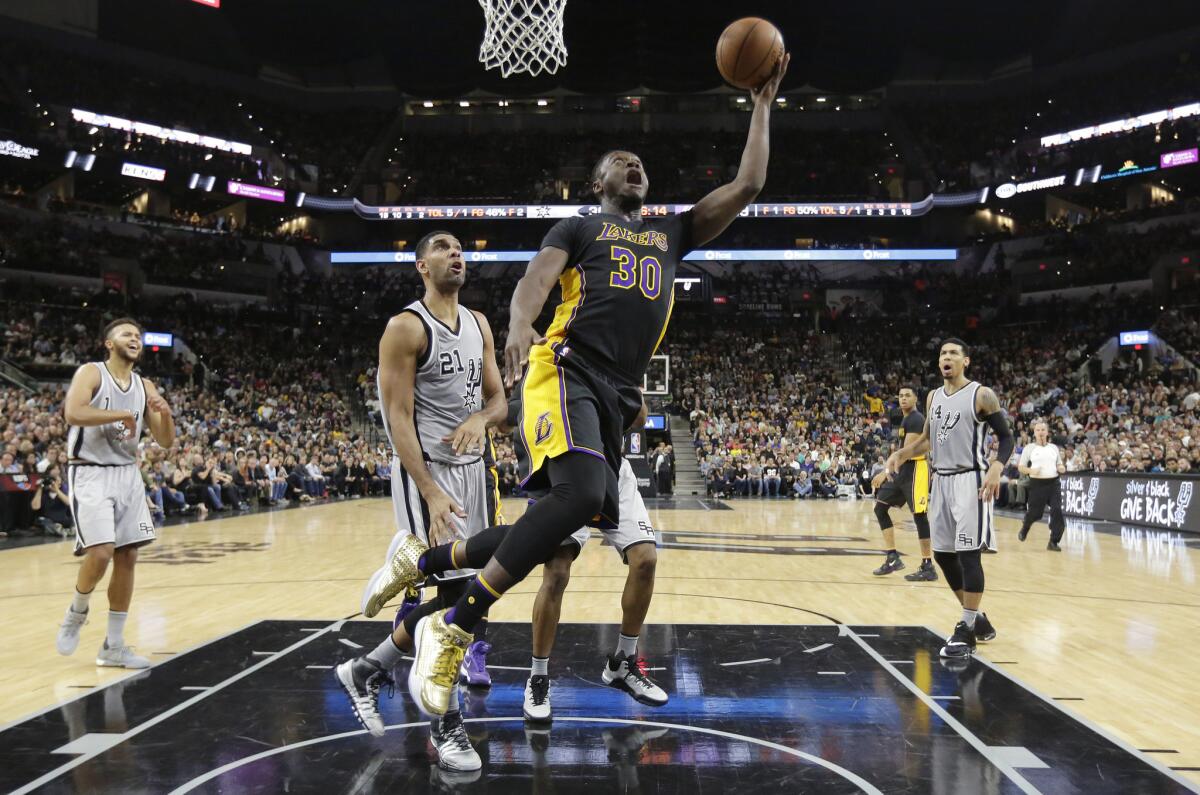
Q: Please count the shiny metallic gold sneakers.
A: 2